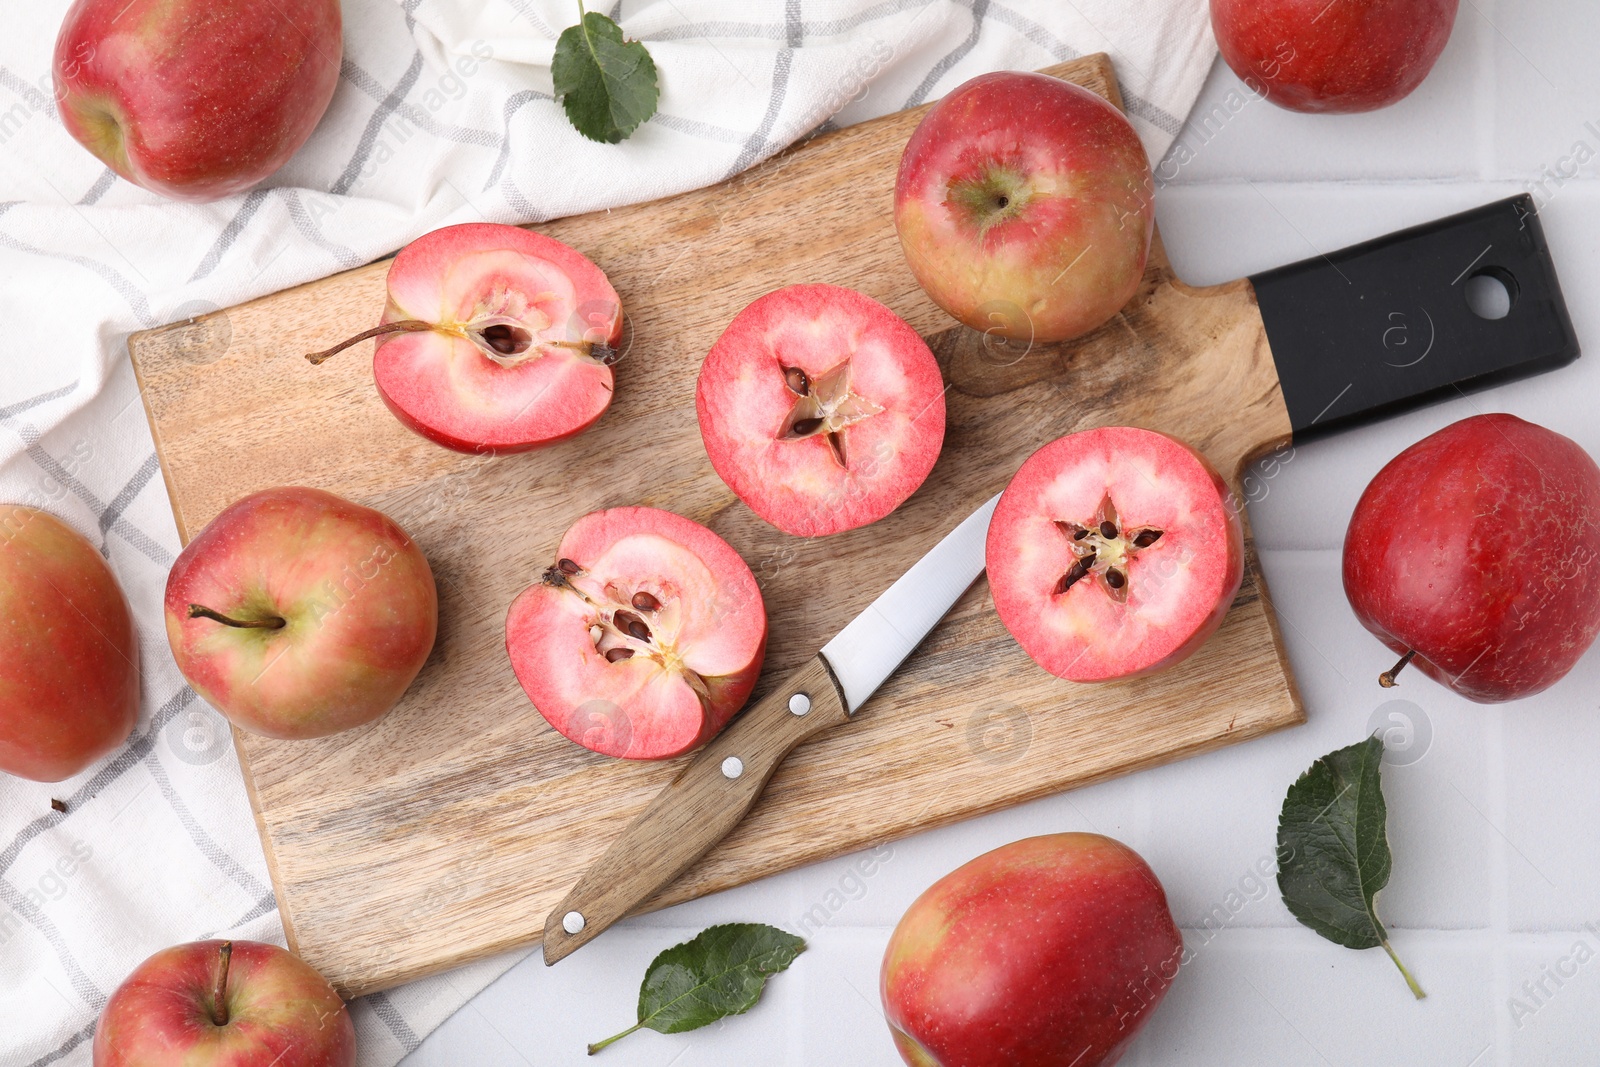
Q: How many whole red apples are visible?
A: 8